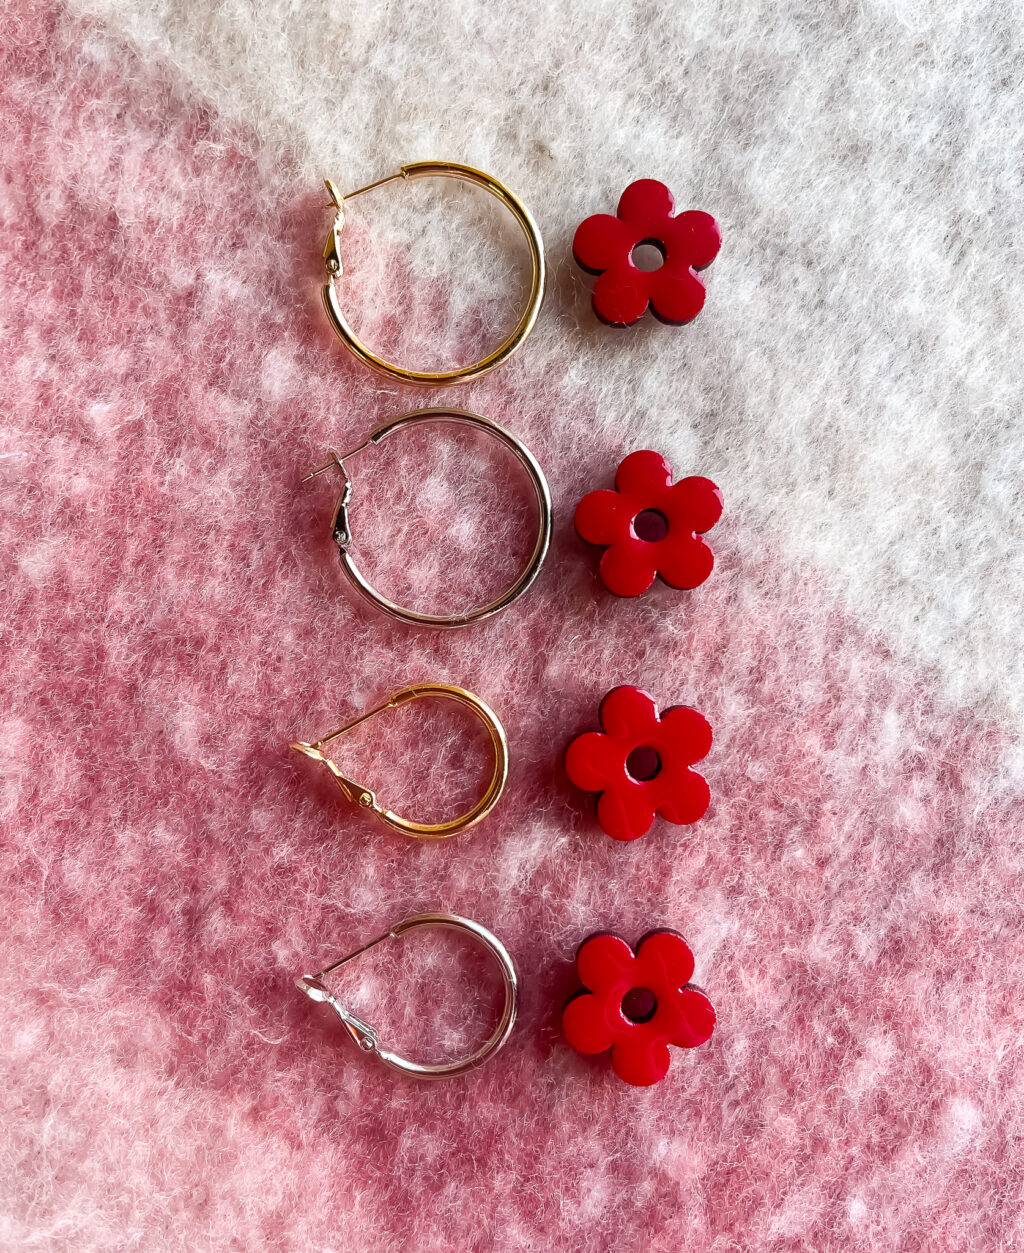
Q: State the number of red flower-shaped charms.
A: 4